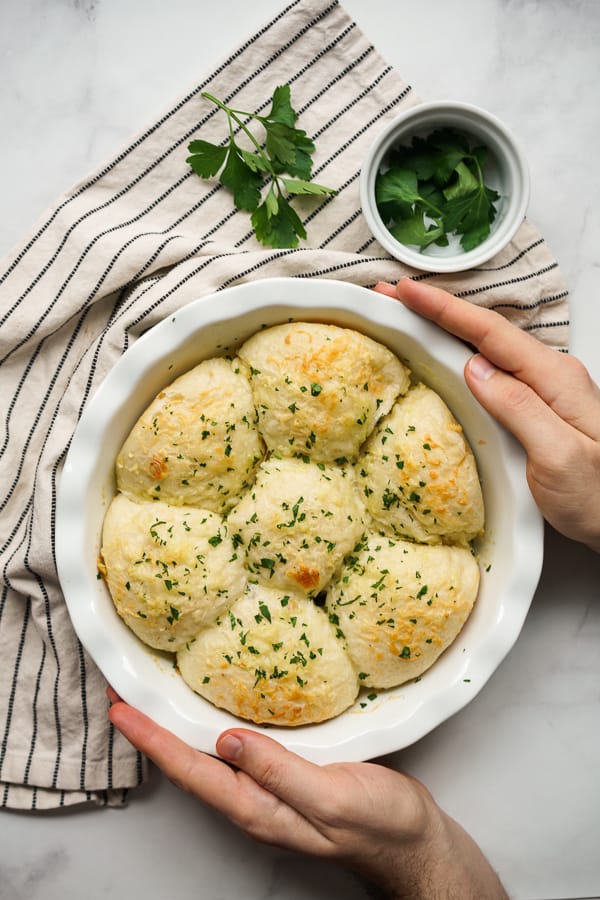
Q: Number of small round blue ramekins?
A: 0